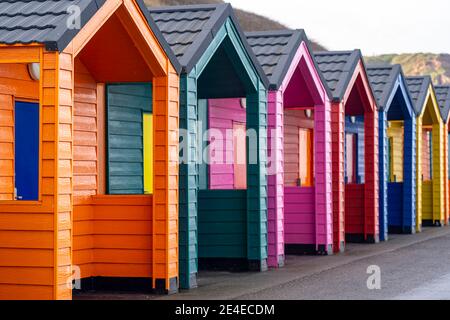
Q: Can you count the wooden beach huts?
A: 7